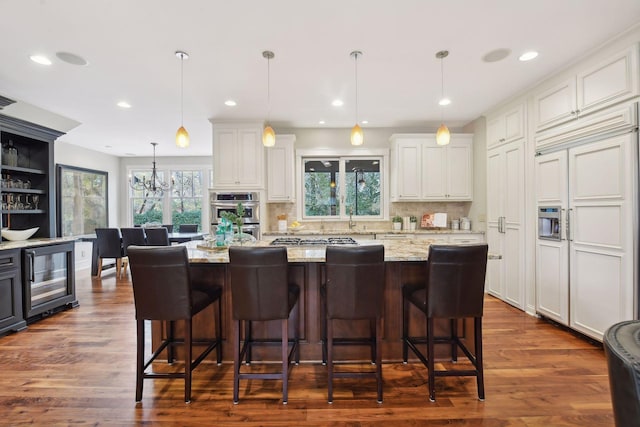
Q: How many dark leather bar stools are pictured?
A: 4